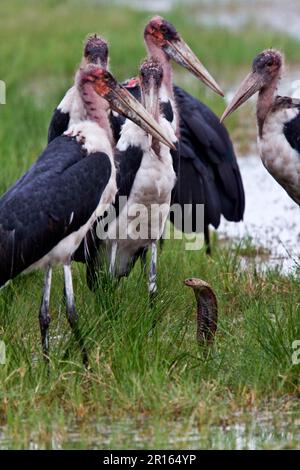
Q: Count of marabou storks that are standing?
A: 5